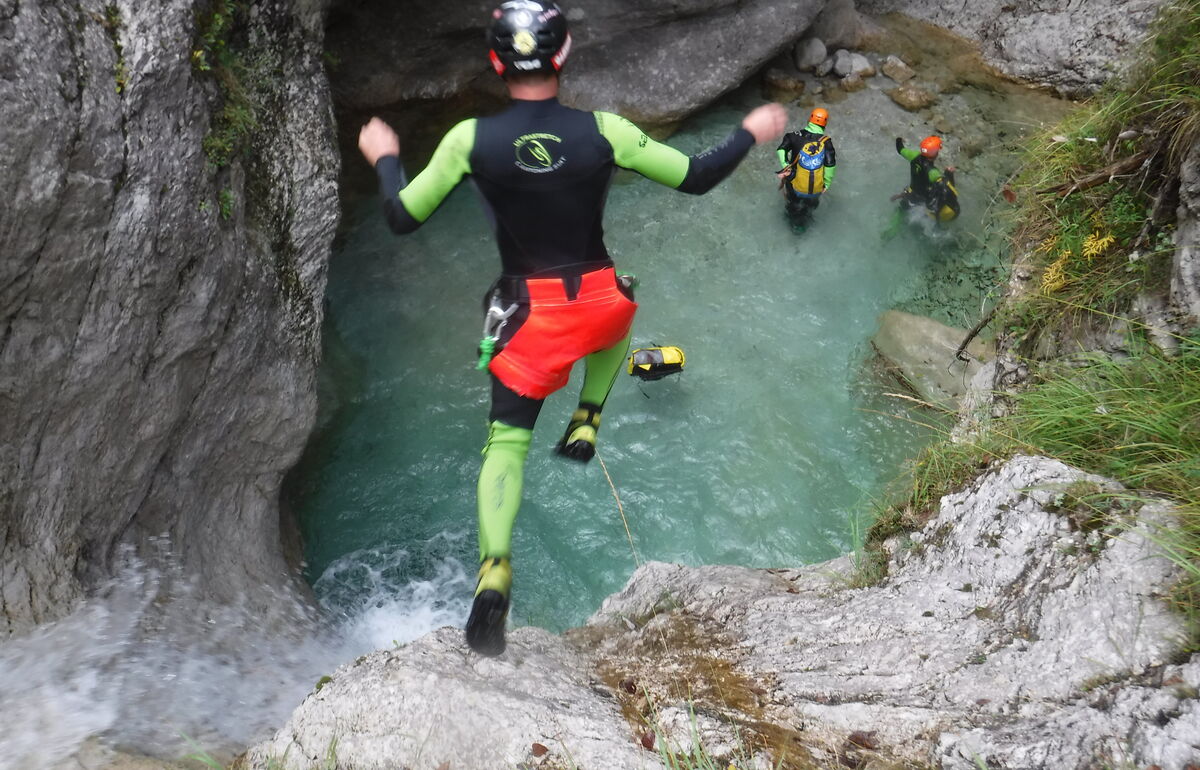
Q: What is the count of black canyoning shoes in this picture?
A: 2